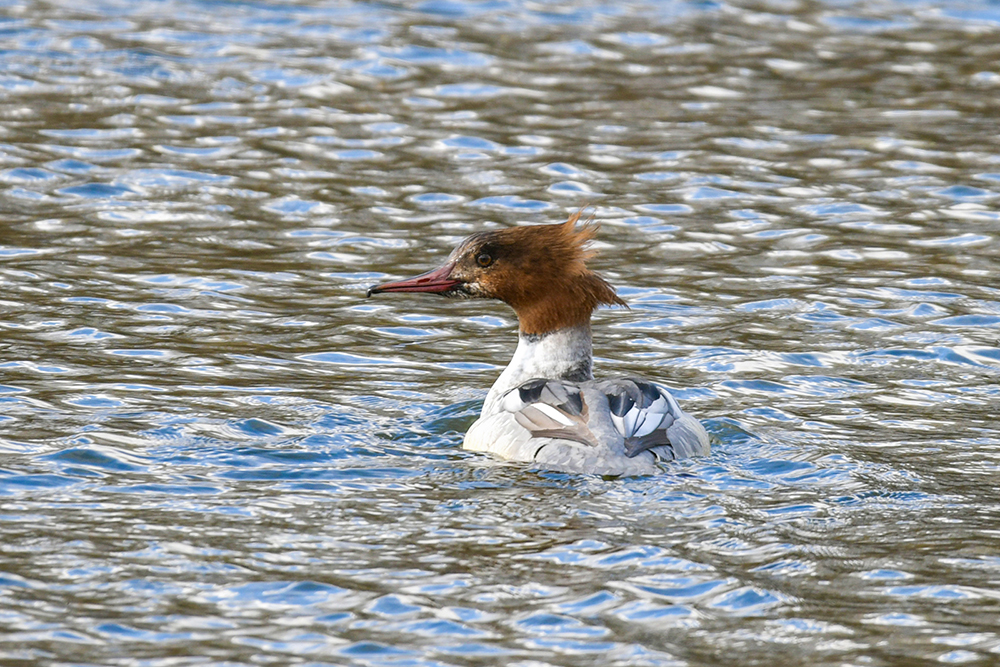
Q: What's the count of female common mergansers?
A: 1